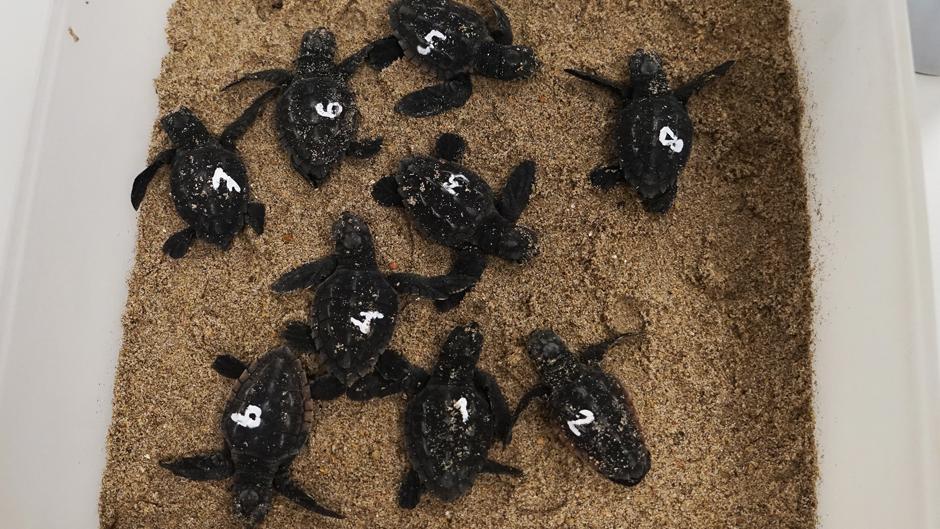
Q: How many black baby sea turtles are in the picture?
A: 9